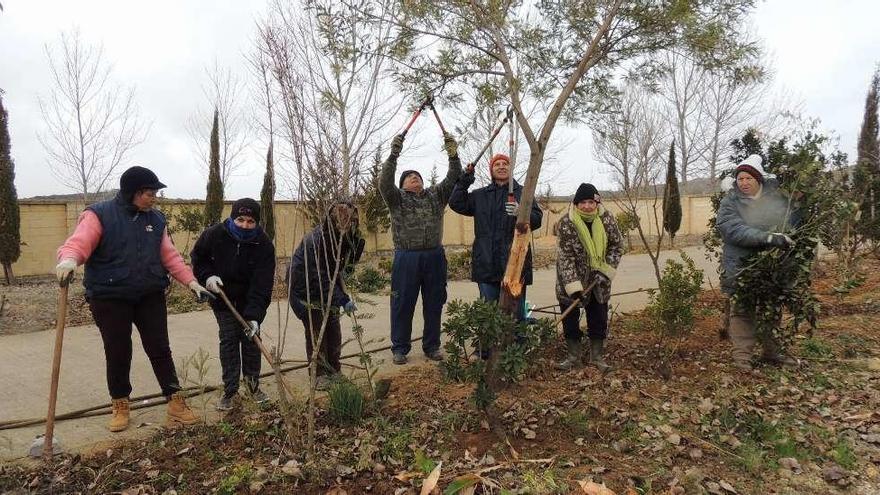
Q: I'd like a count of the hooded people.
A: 1